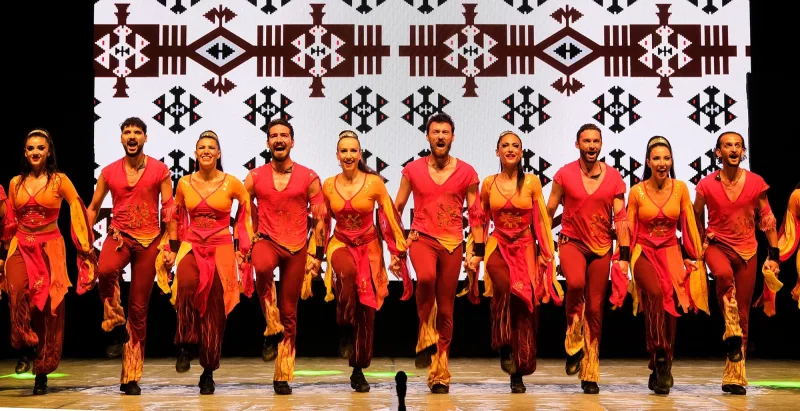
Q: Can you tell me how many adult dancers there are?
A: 10